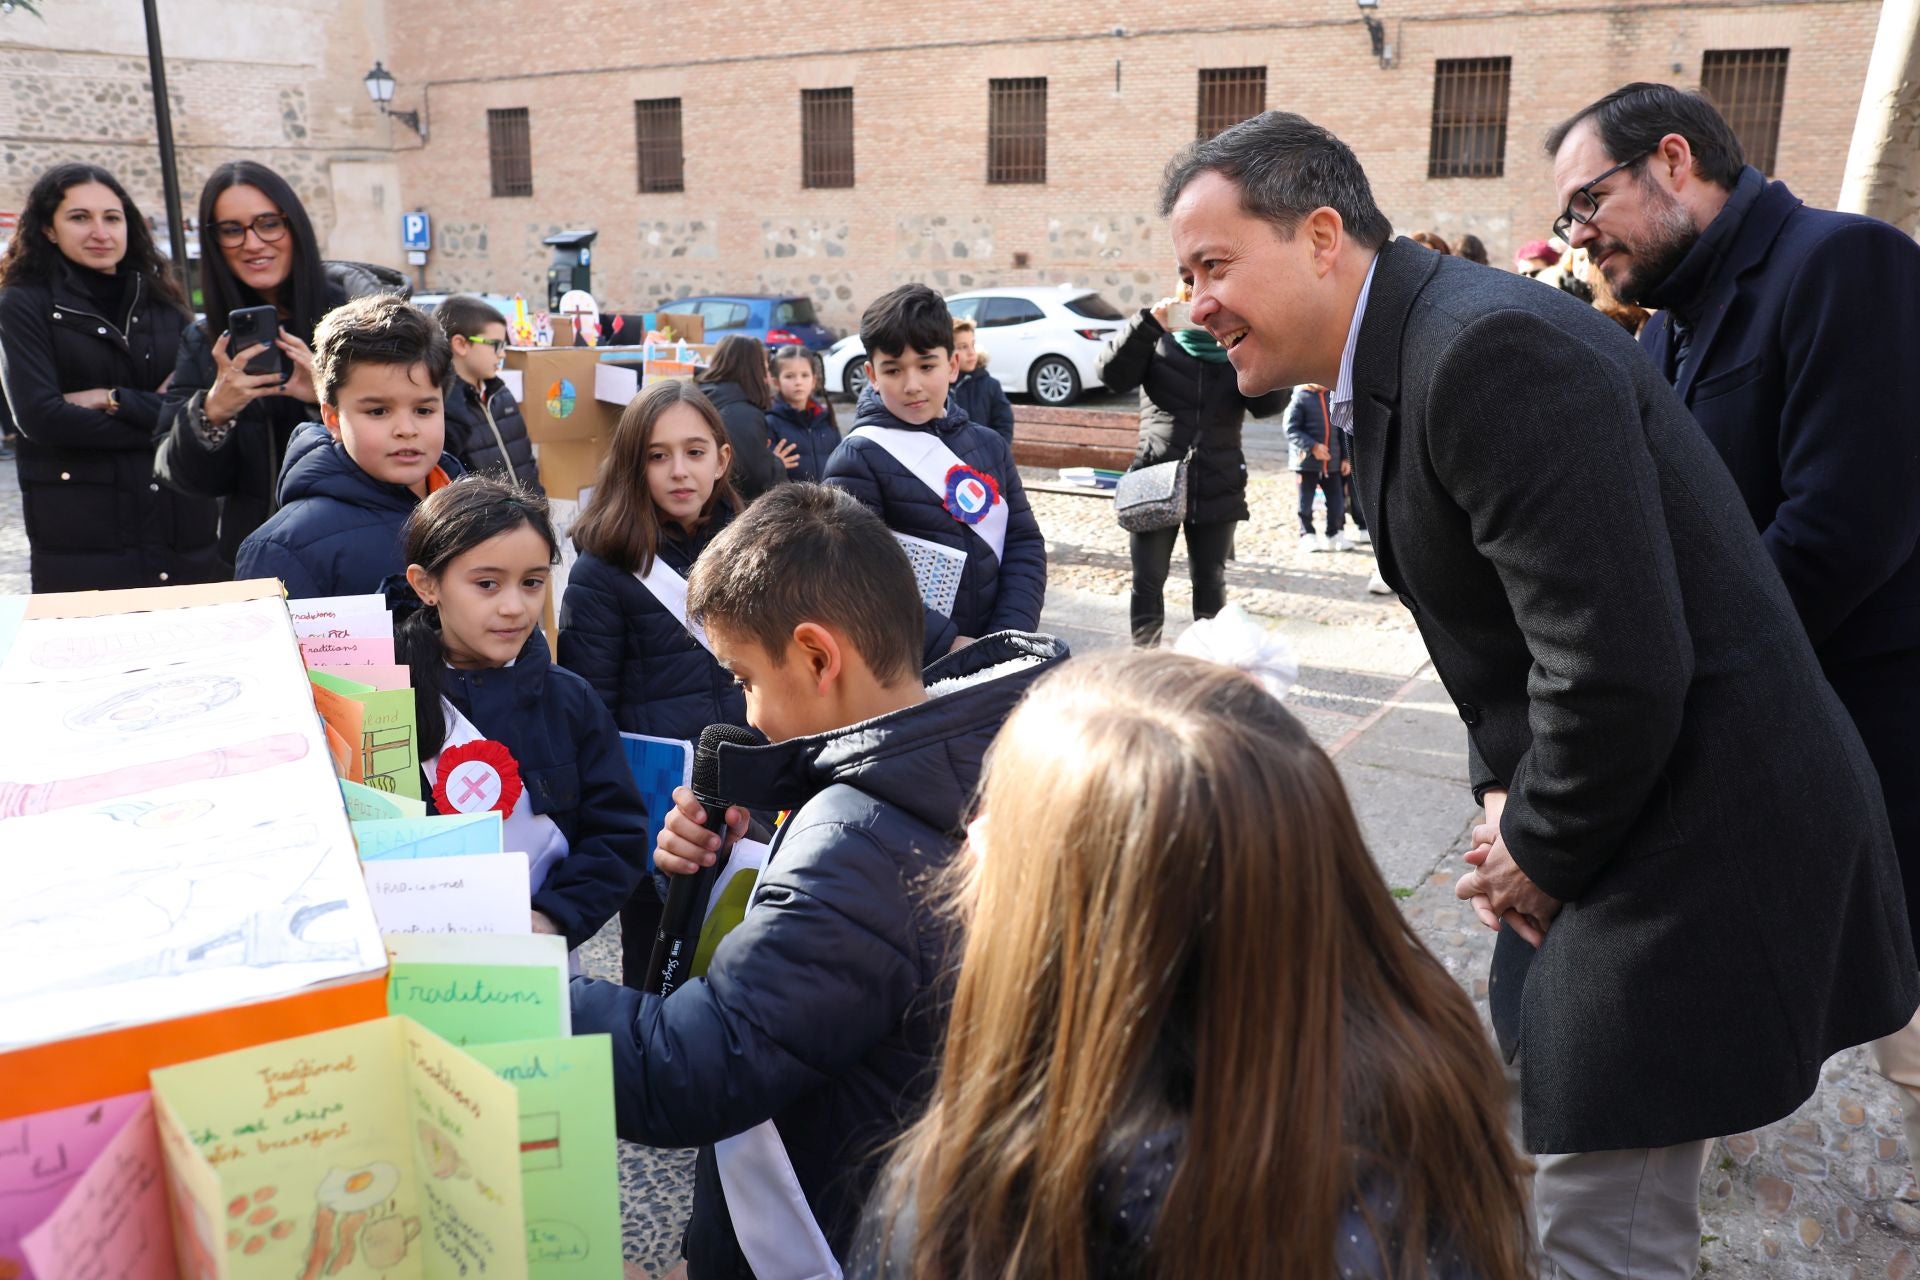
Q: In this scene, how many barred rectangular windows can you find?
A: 7